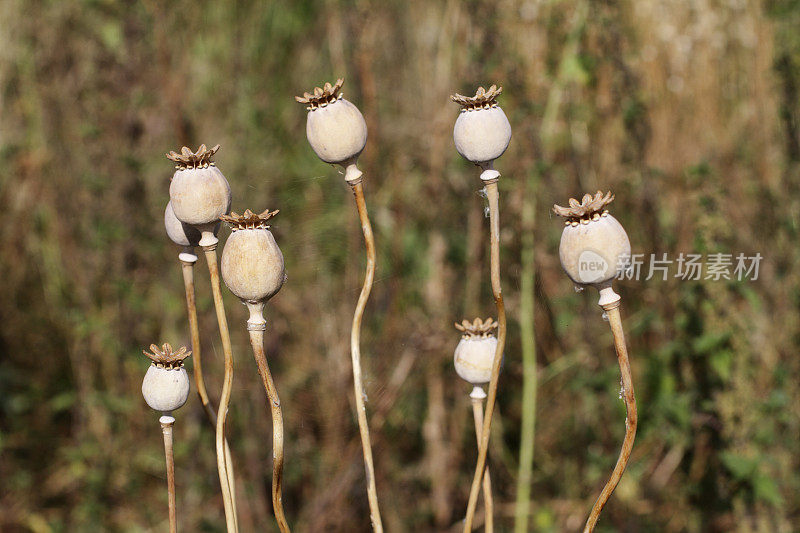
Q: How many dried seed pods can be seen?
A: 8